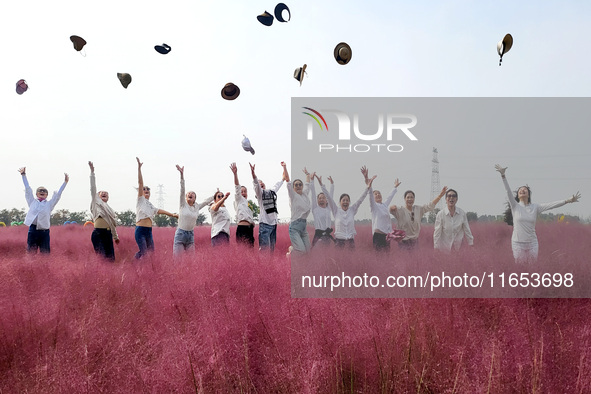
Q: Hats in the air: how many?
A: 11